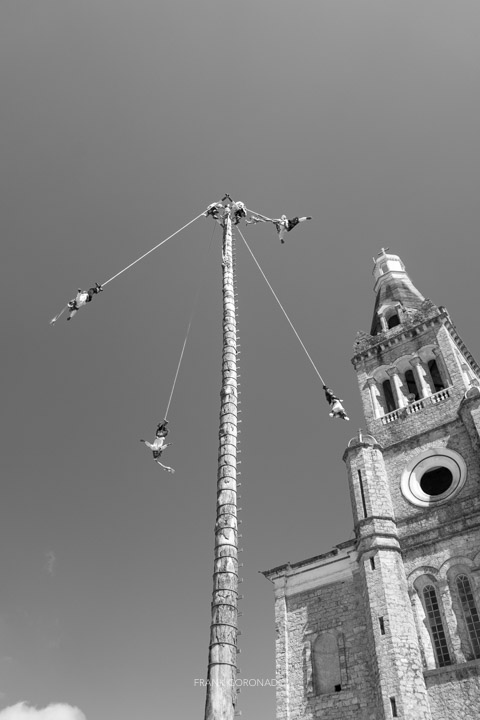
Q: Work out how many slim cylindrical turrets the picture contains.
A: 2